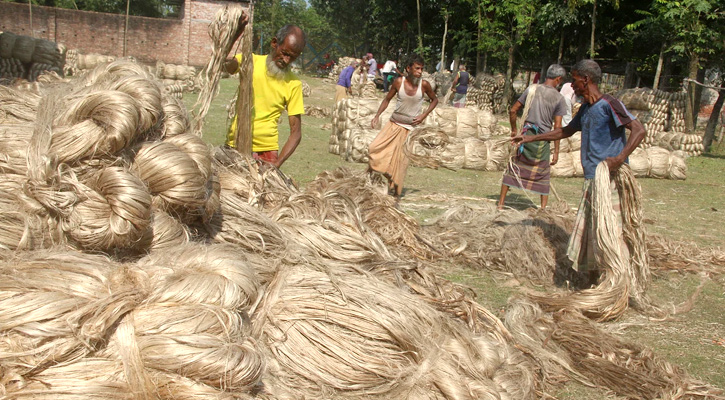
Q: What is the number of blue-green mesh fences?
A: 1